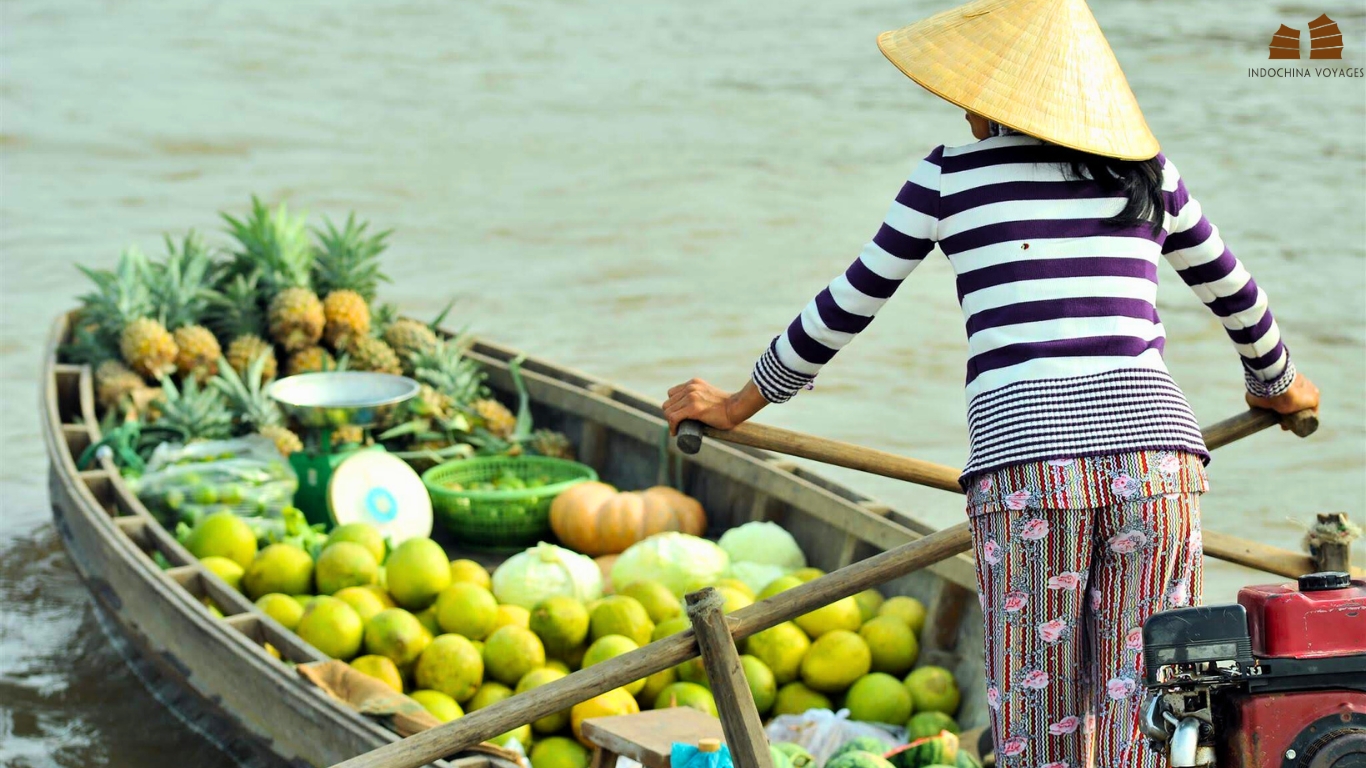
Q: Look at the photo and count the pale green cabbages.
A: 4